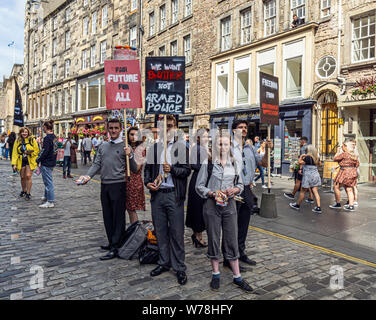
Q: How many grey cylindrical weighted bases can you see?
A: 1